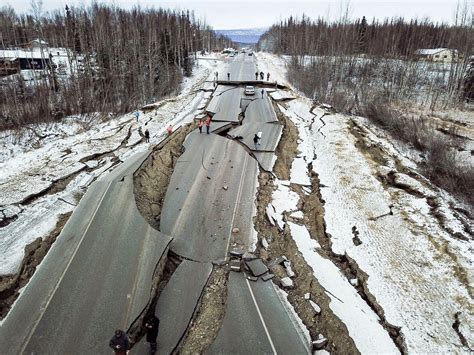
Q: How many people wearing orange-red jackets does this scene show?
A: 3